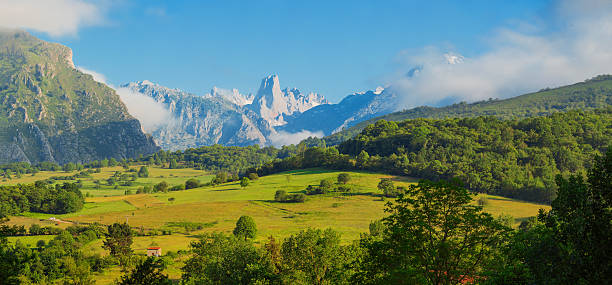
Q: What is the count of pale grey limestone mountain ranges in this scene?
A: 1